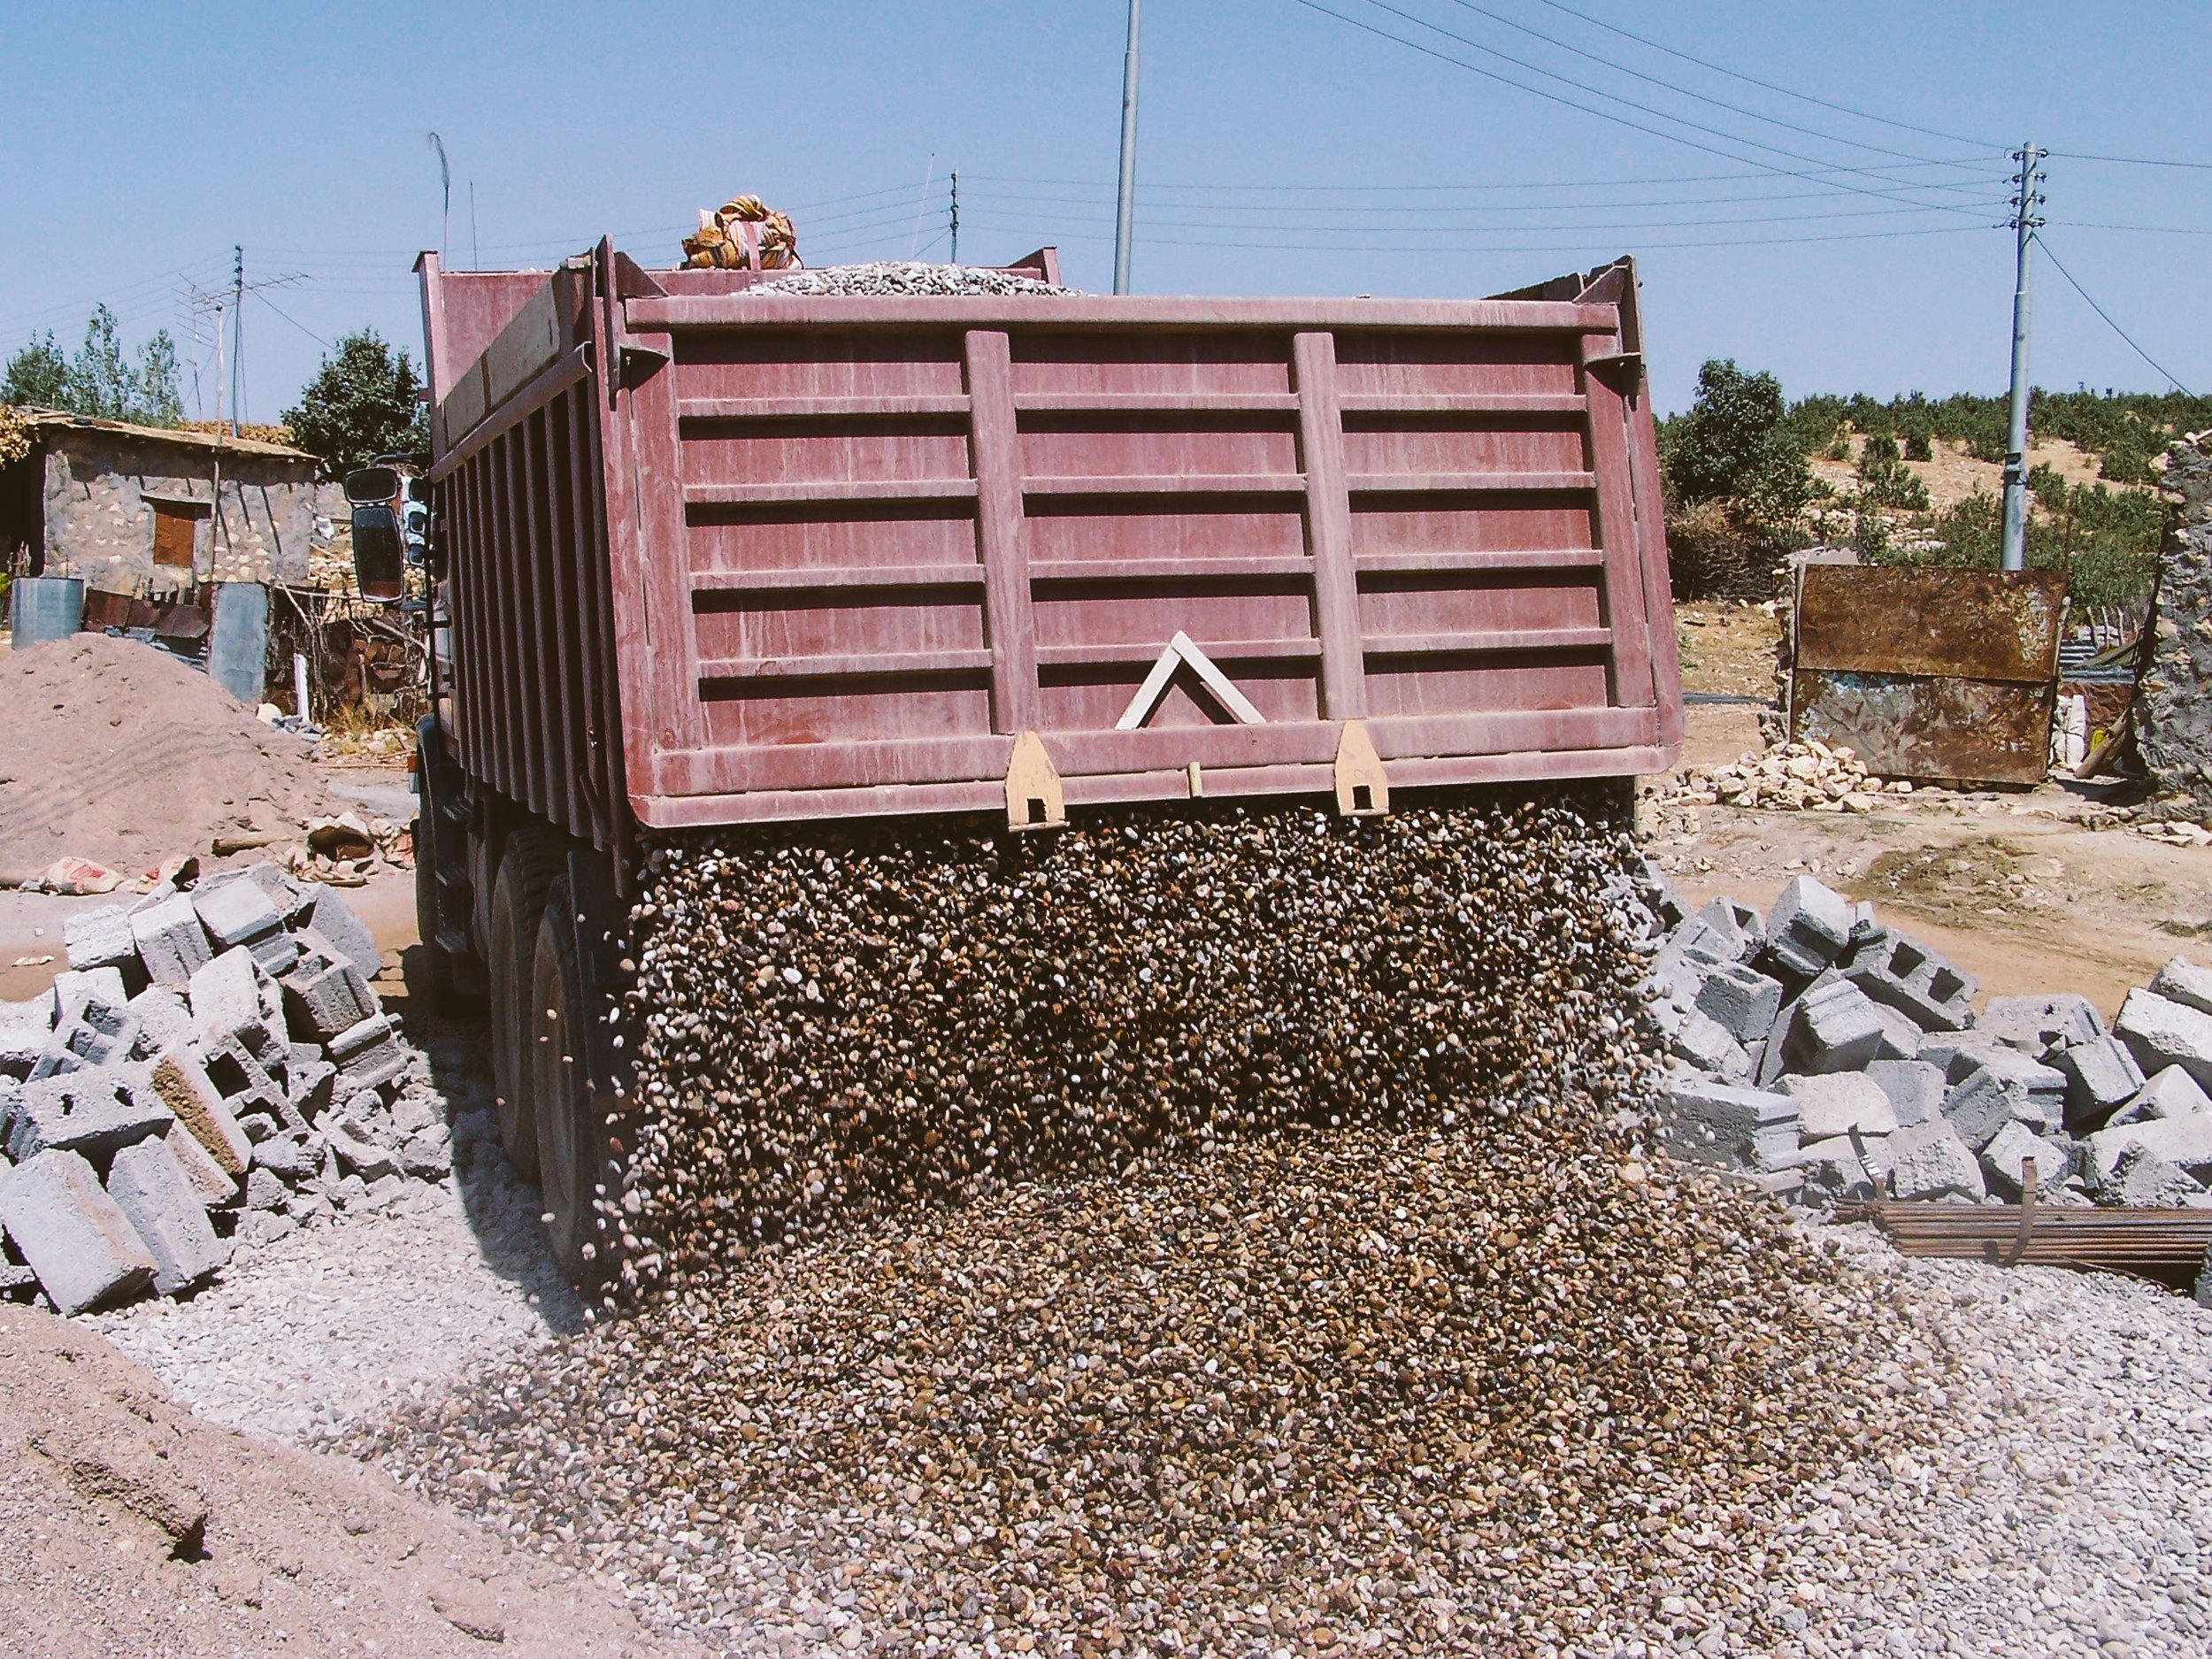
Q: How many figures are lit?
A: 0